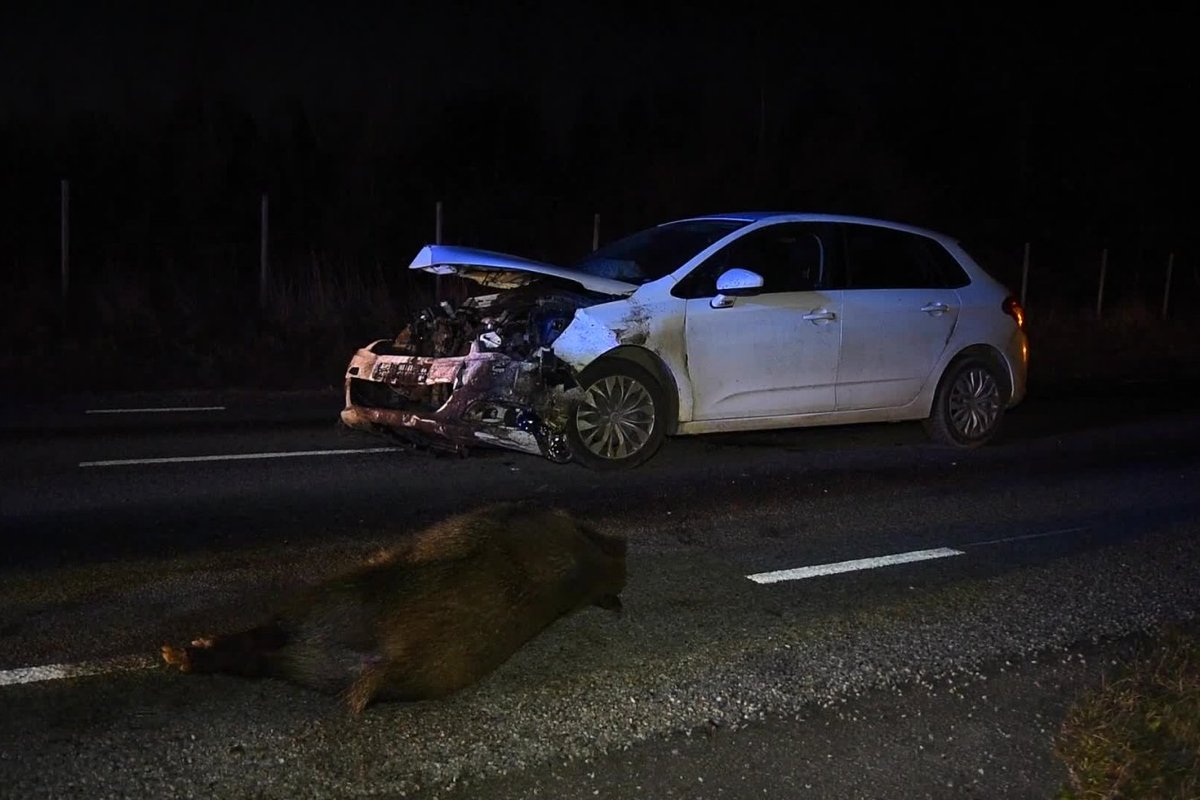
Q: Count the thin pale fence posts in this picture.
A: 7